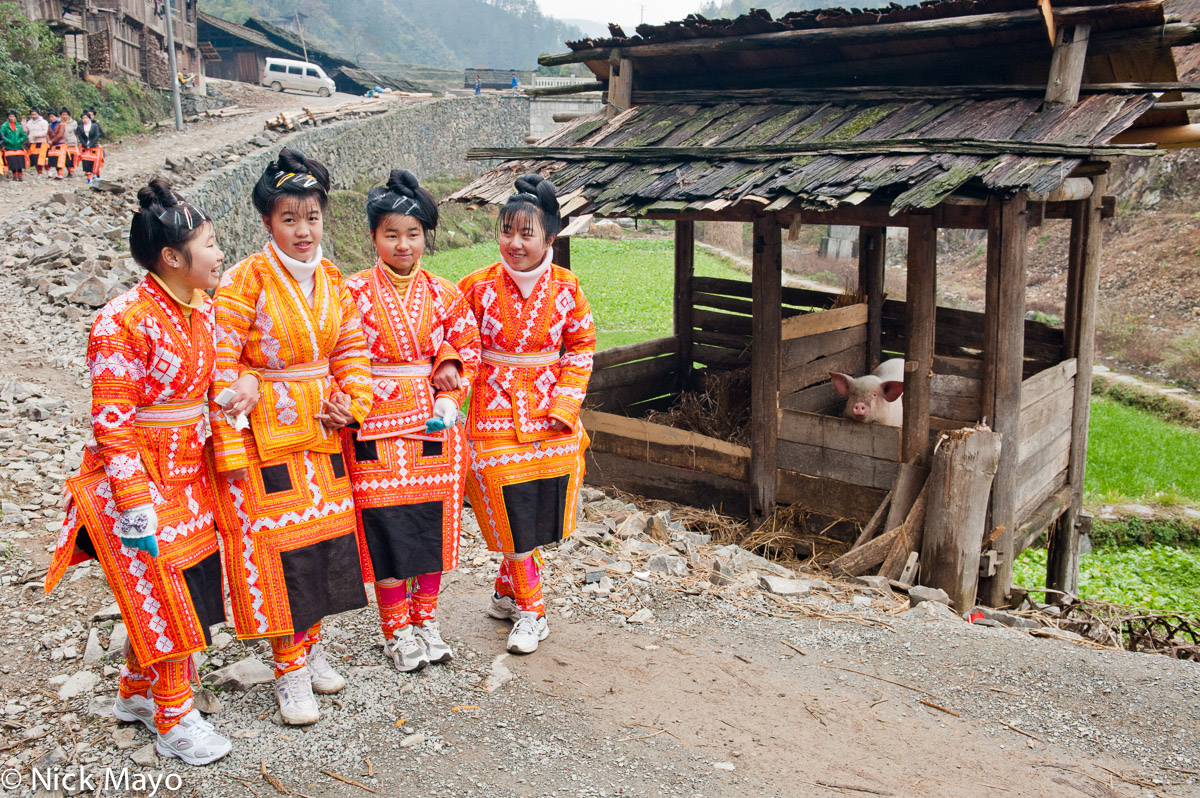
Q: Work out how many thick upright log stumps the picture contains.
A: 1